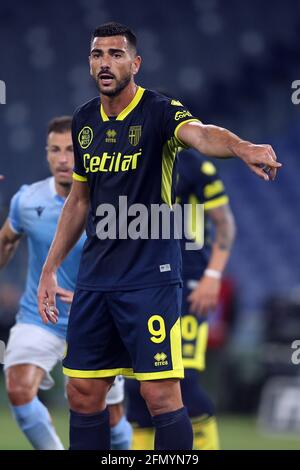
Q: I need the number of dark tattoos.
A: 1